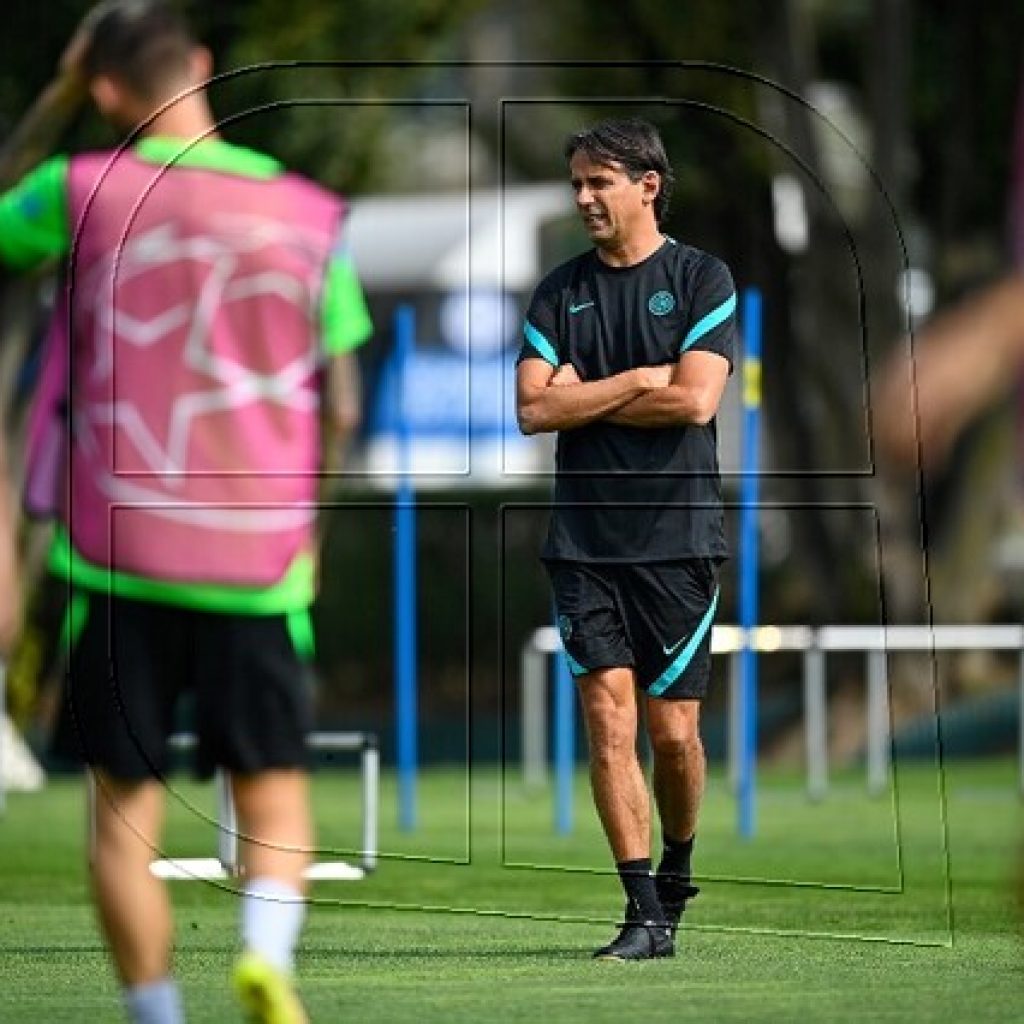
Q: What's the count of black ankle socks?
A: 2